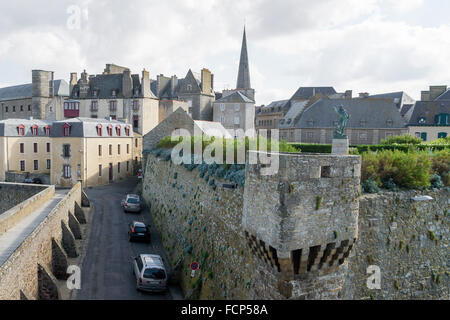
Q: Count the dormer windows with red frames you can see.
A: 8